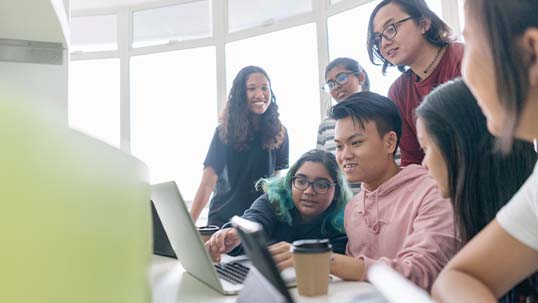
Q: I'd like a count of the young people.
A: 7